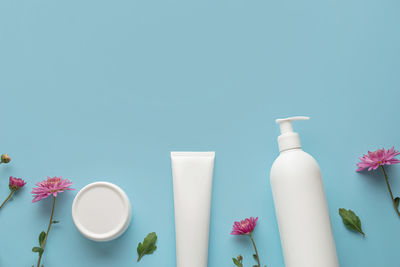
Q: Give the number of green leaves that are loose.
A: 2